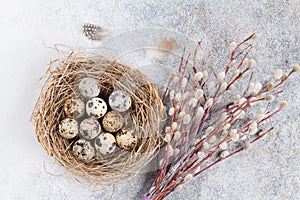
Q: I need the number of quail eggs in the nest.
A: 10